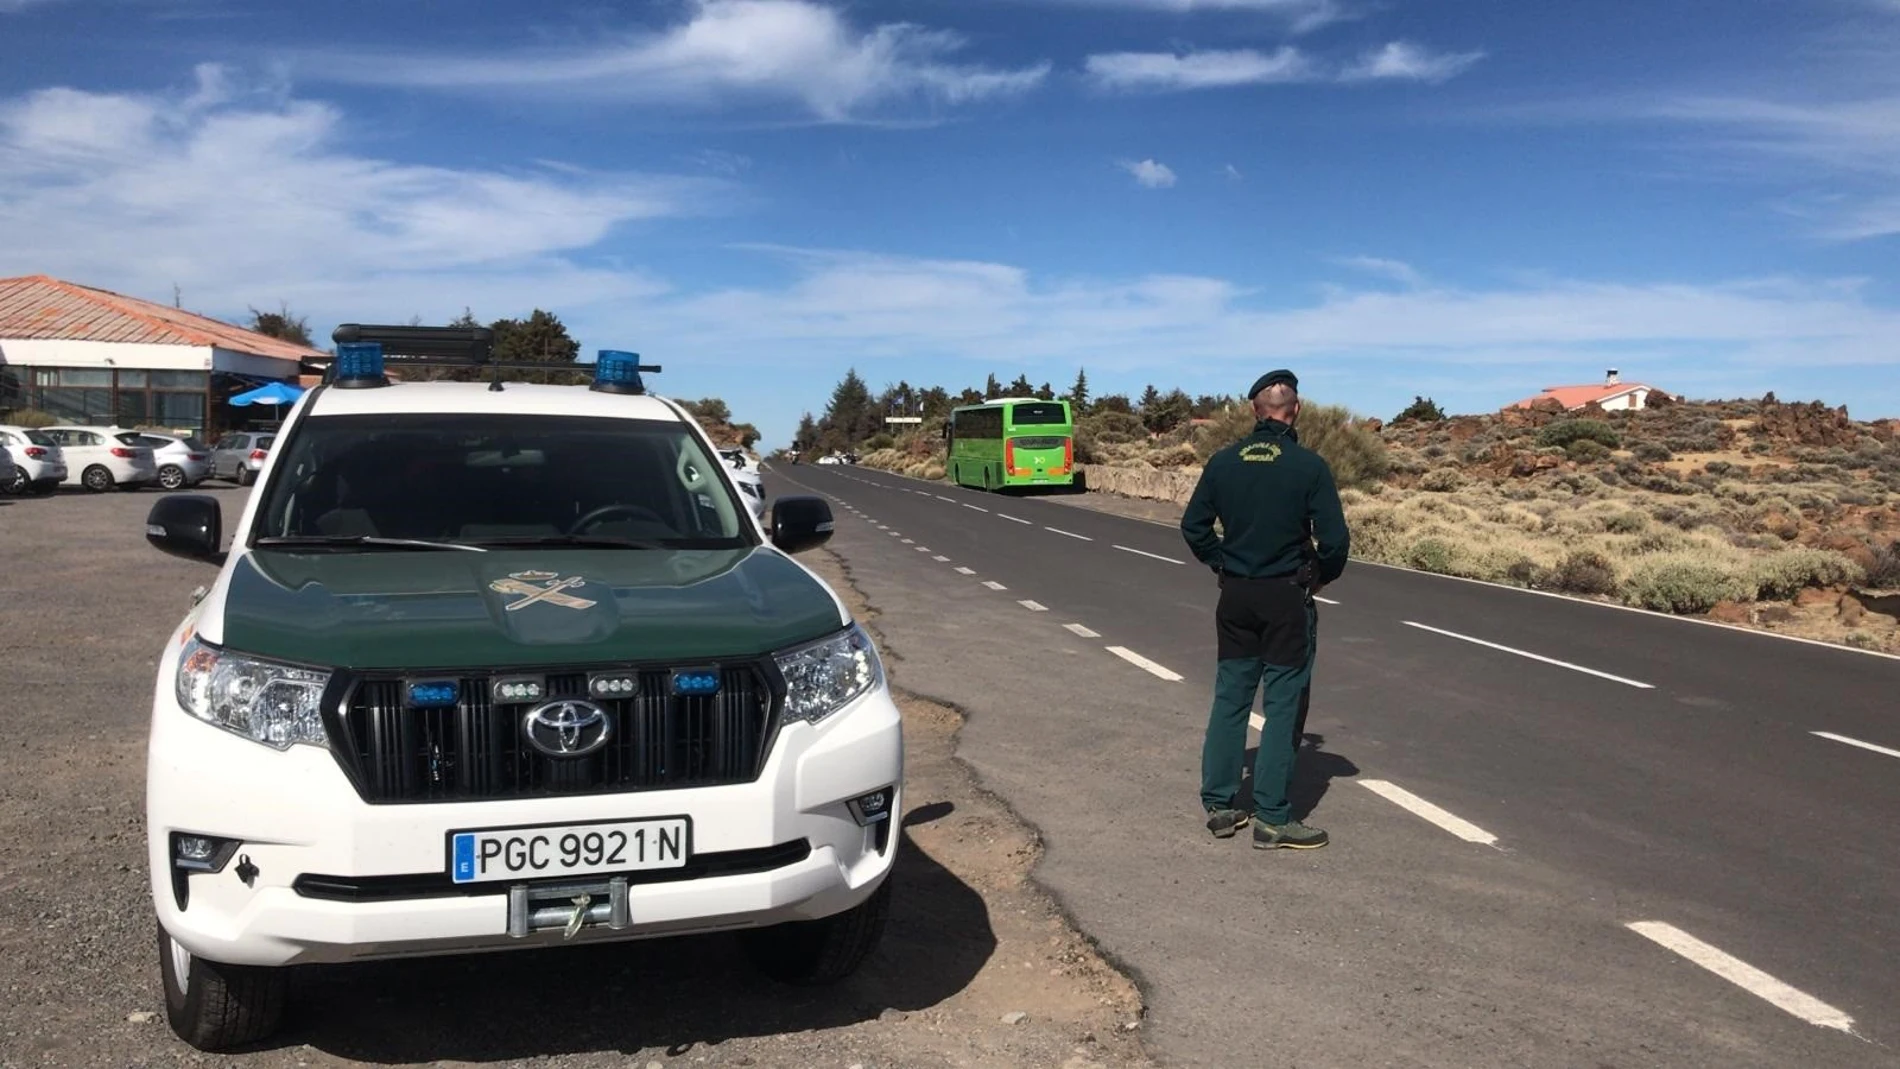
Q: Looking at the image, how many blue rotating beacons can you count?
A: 2